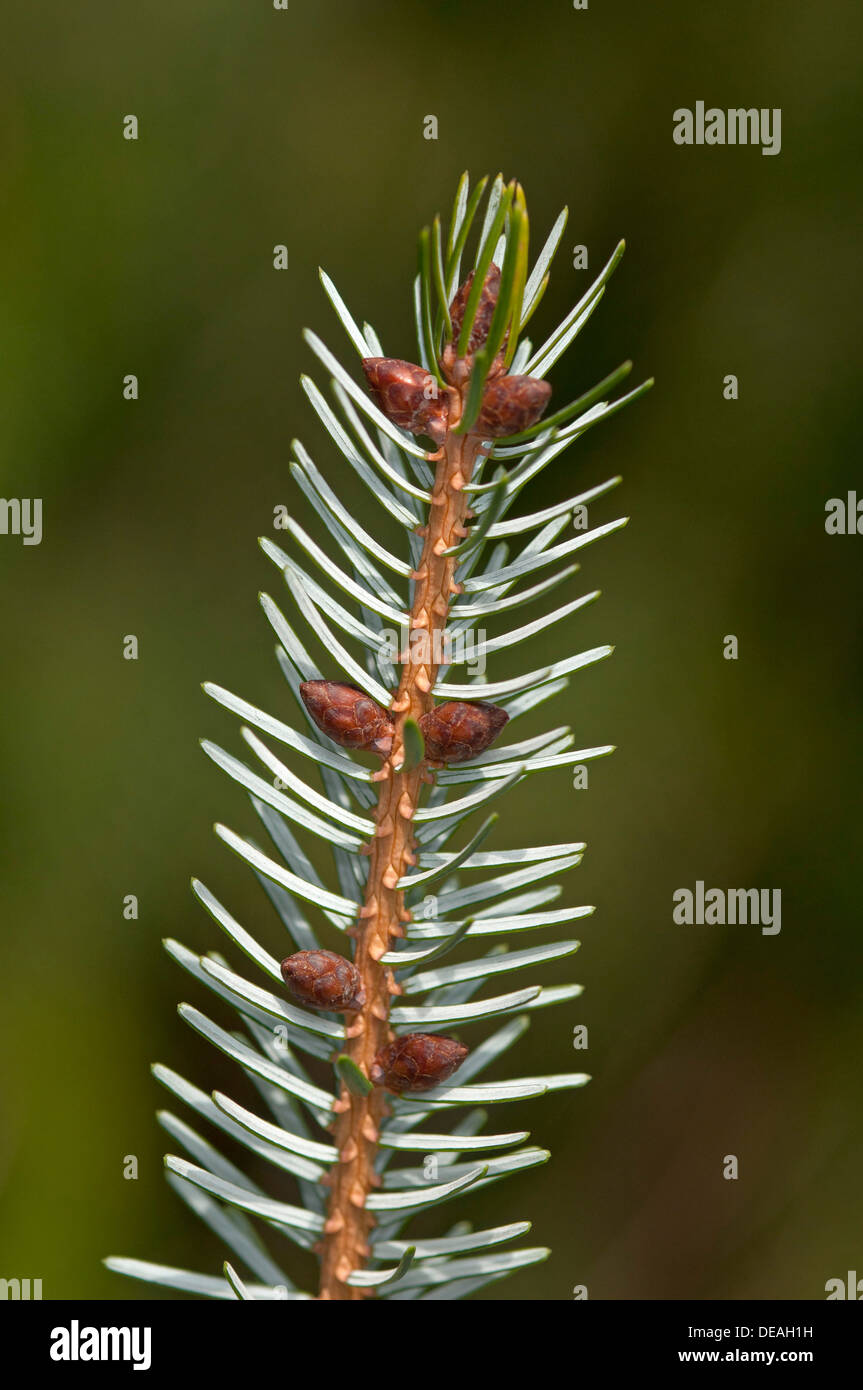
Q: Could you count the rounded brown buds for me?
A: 7